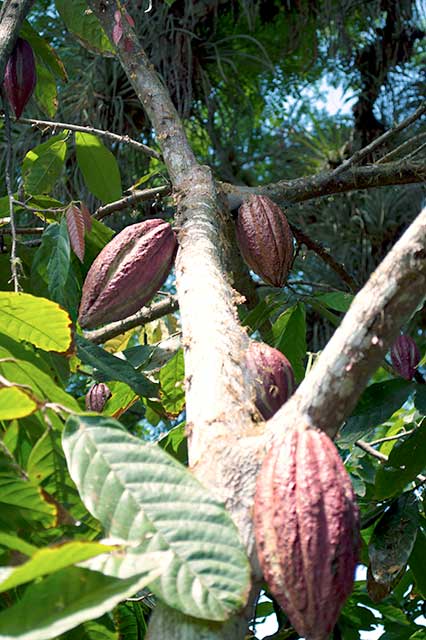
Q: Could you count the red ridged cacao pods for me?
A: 7